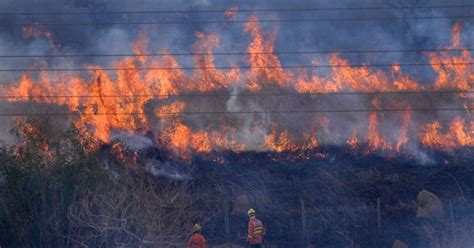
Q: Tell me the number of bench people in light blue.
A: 0